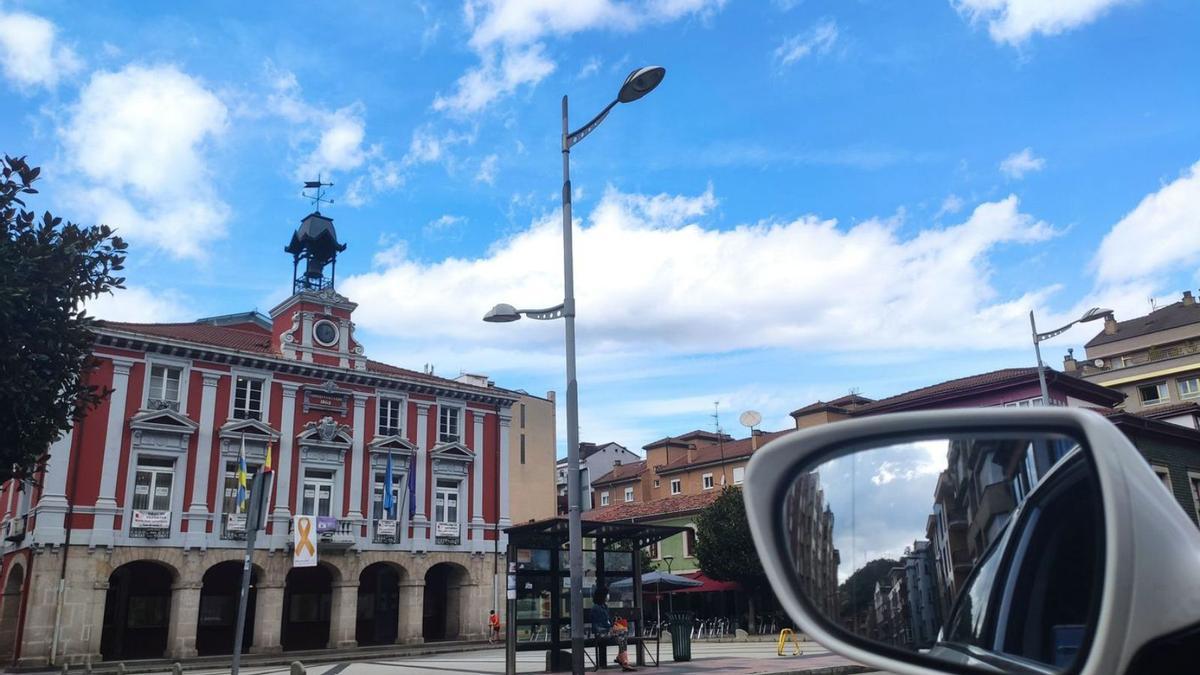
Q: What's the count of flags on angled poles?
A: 4